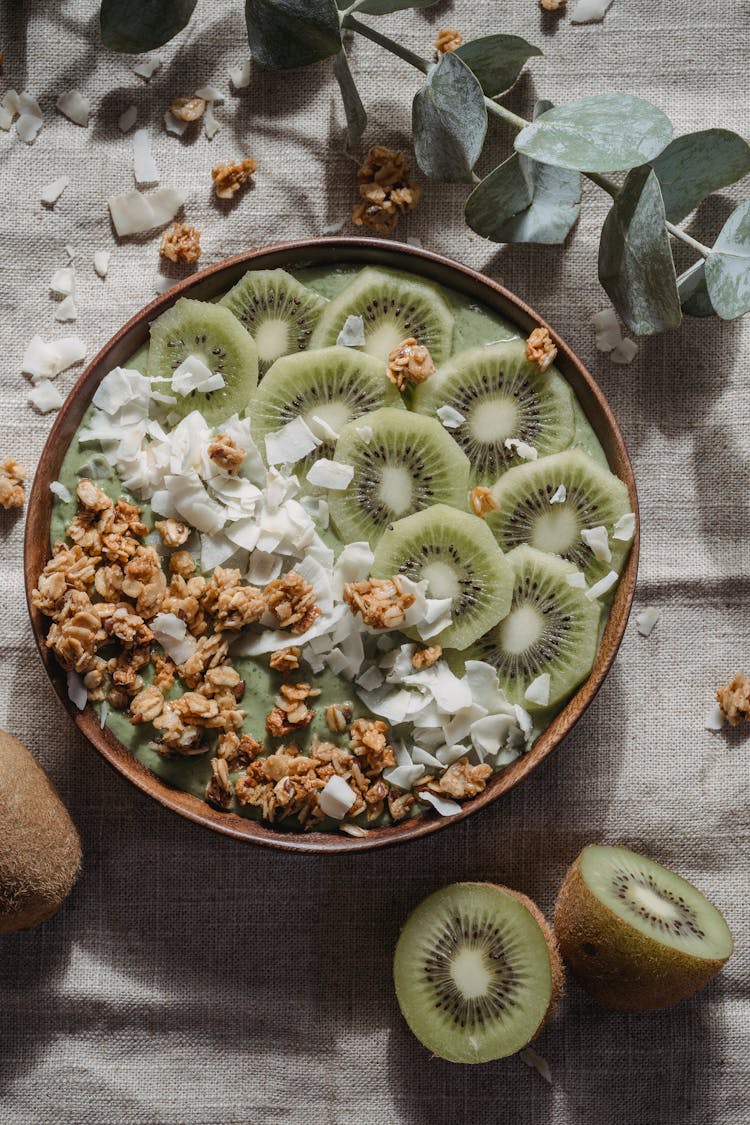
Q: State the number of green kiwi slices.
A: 9